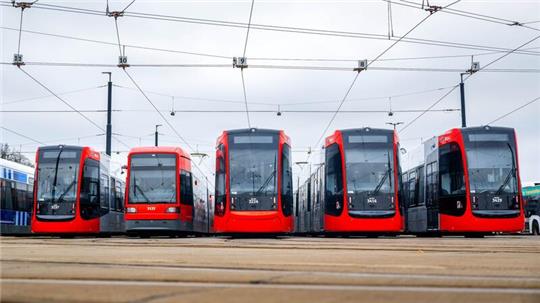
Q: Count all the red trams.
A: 5